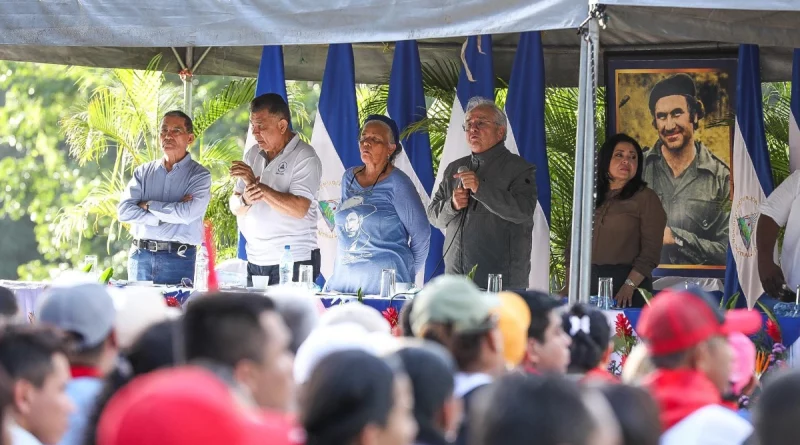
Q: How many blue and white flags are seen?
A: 7